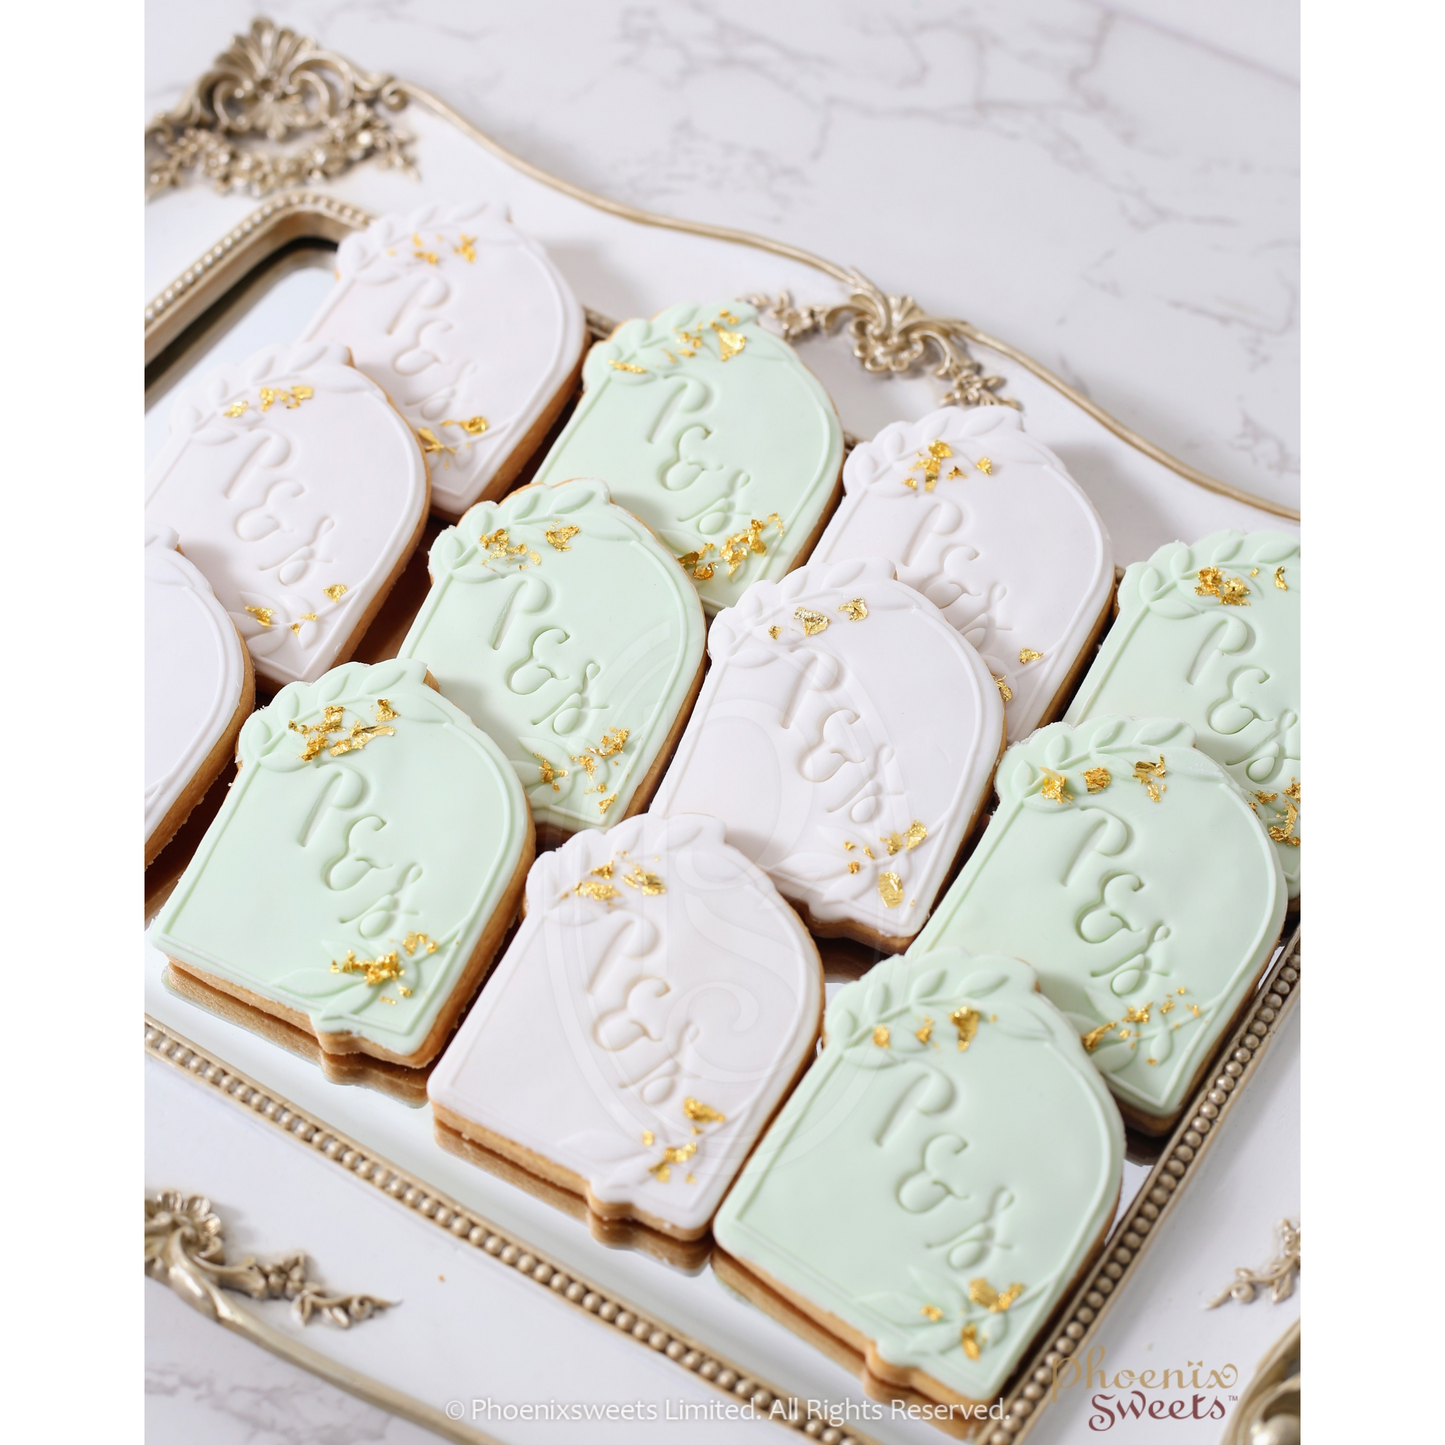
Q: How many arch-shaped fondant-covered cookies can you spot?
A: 12